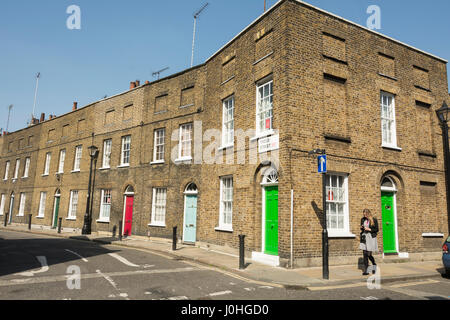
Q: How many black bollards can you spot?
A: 6